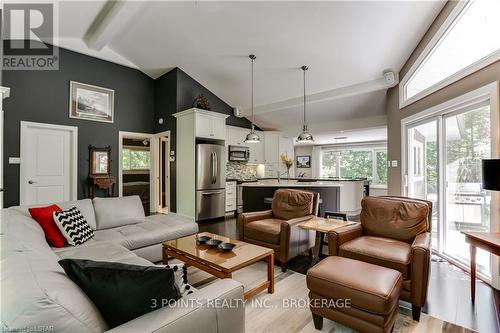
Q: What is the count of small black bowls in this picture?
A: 3